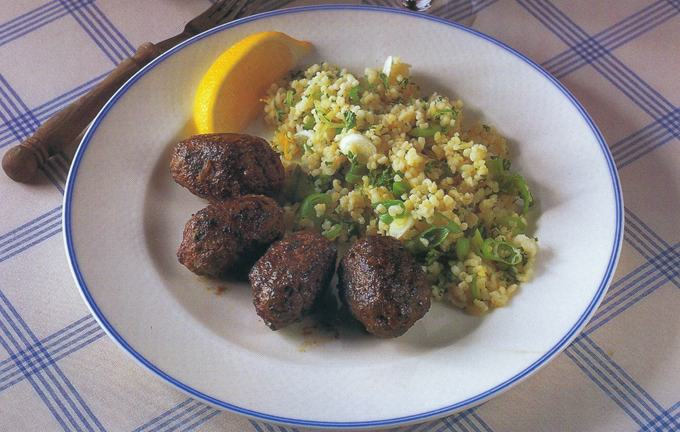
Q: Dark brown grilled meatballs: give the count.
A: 4